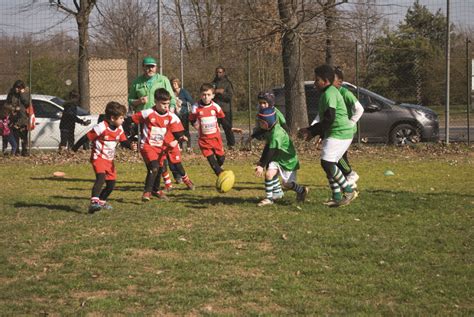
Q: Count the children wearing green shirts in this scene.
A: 4